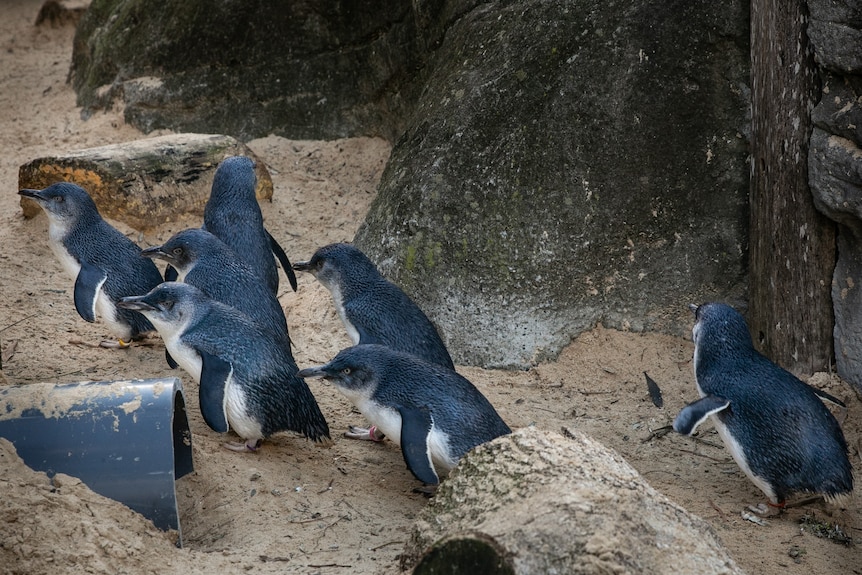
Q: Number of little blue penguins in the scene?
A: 7